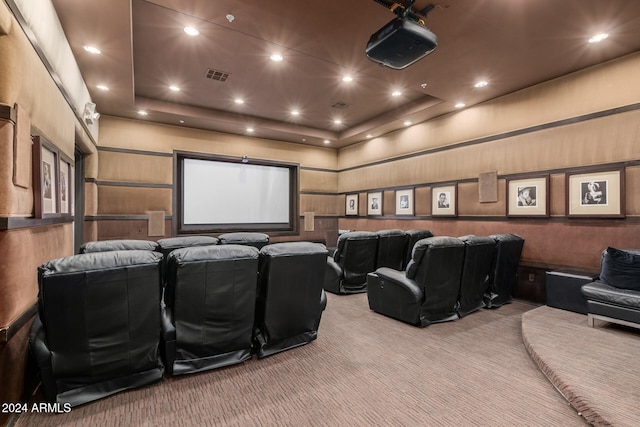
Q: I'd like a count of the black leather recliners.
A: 12